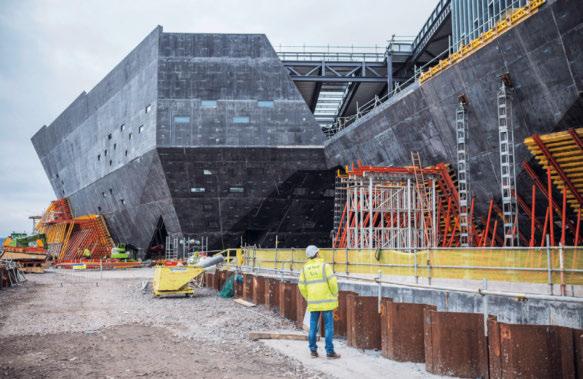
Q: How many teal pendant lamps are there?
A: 0